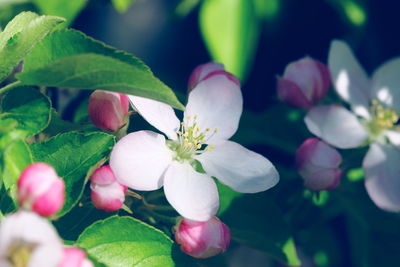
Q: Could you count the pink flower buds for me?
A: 8